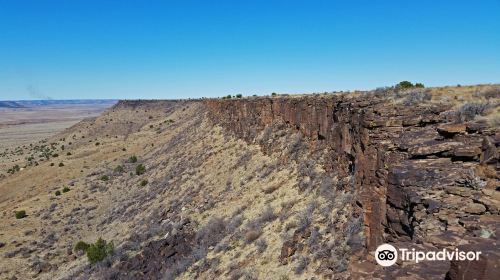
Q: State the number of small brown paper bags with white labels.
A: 0